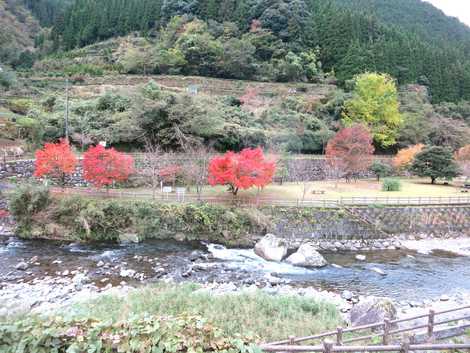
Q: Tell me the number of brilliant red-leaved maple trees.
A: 3